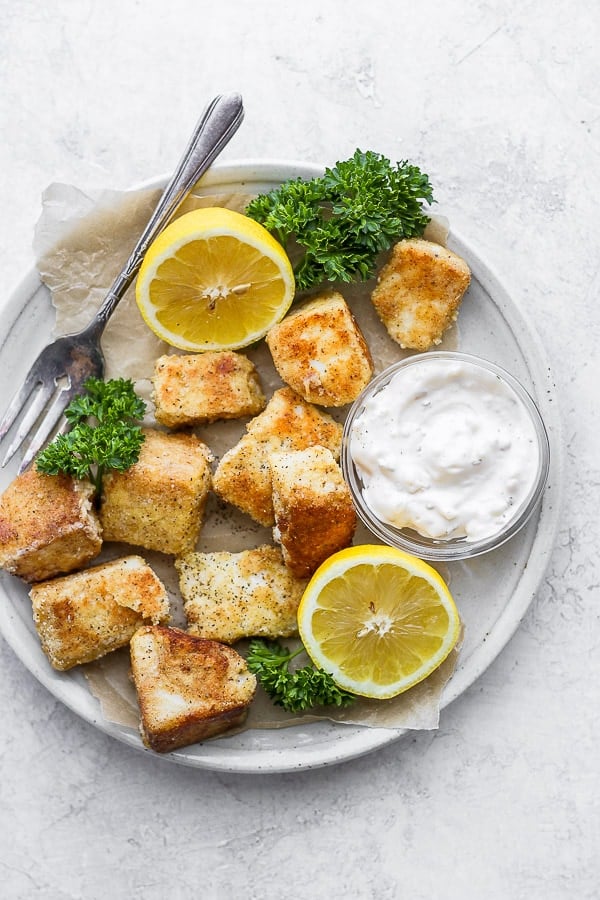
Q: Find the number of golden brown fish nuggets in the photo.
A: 10